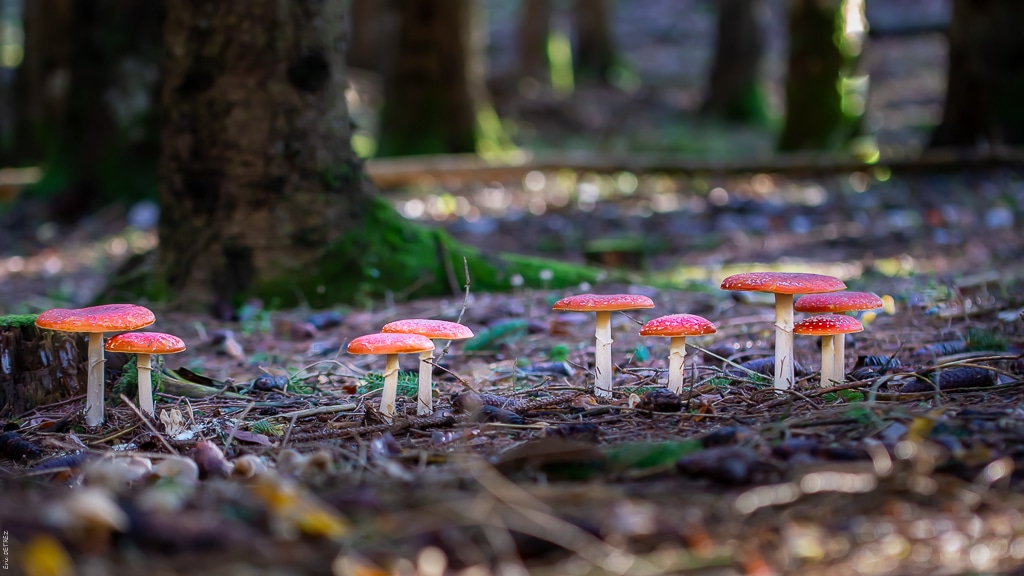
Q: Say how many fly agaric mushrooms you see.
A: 9